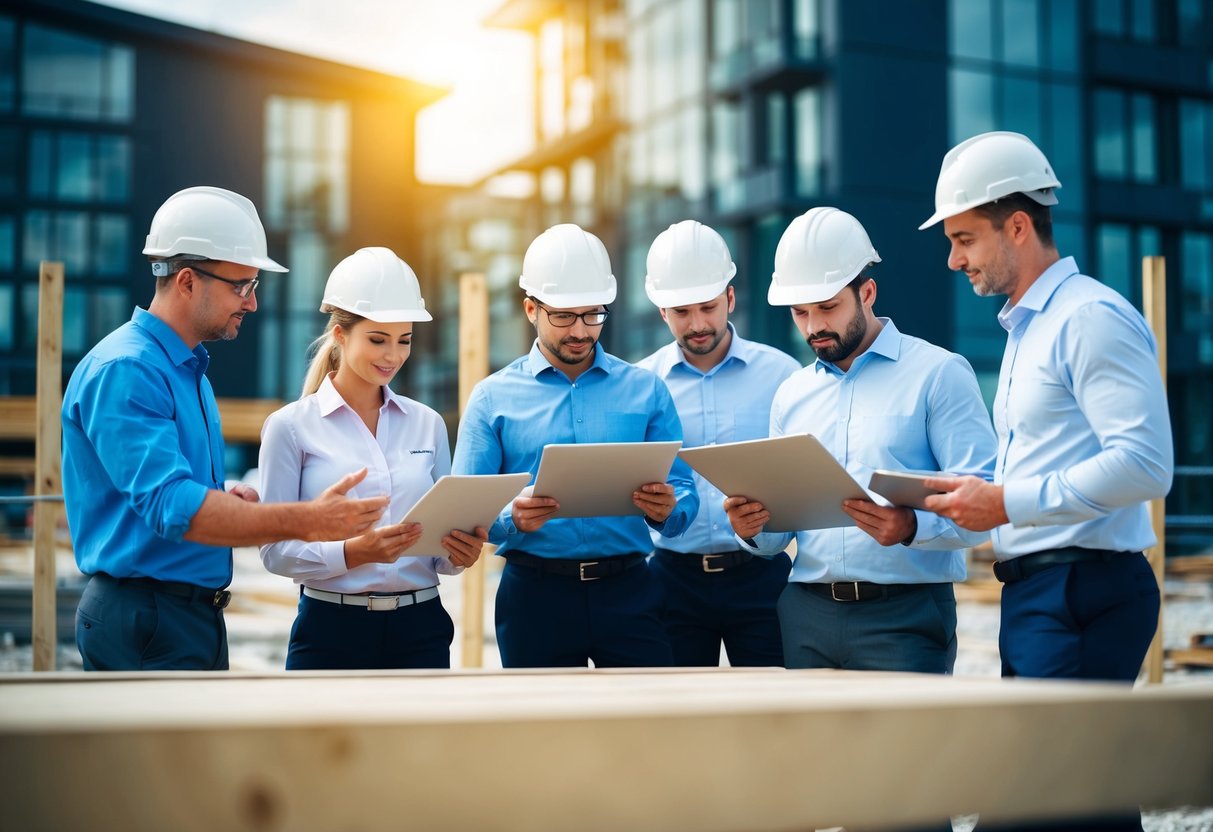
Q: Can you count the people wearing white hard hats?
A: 6